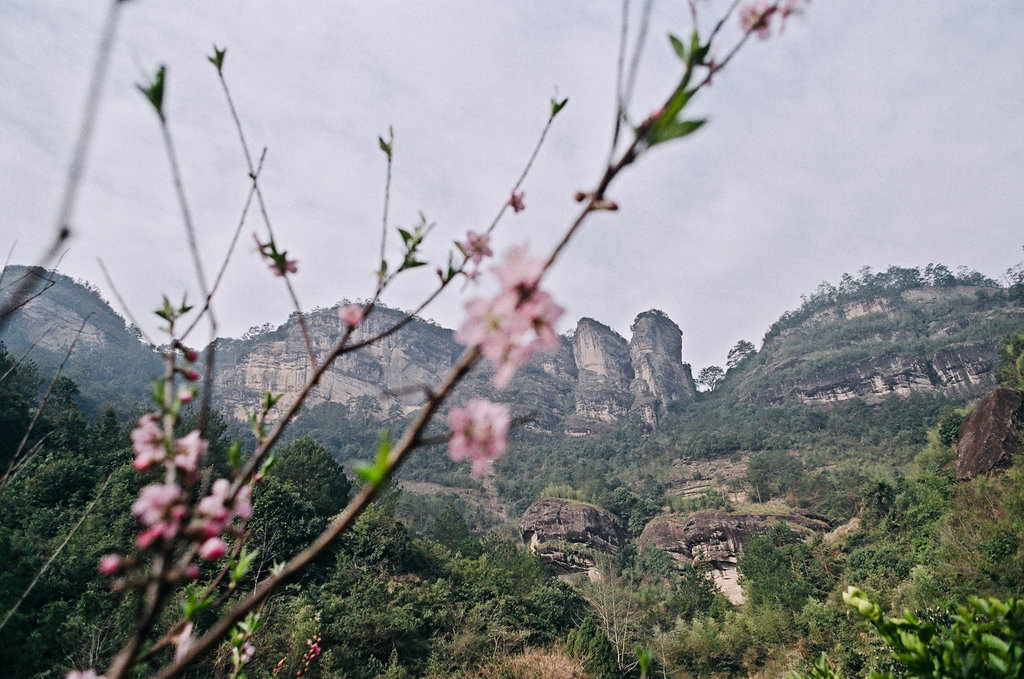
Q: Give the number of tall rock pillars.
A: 2